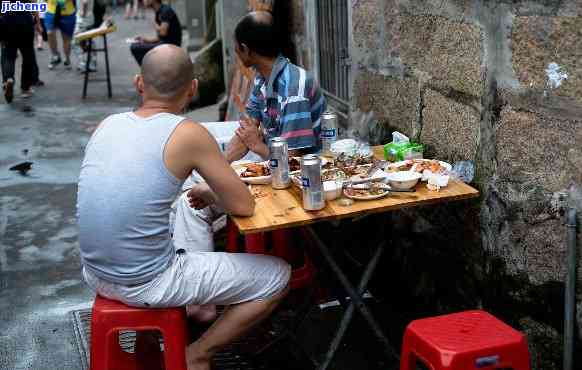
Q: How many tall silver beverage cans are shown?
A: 3